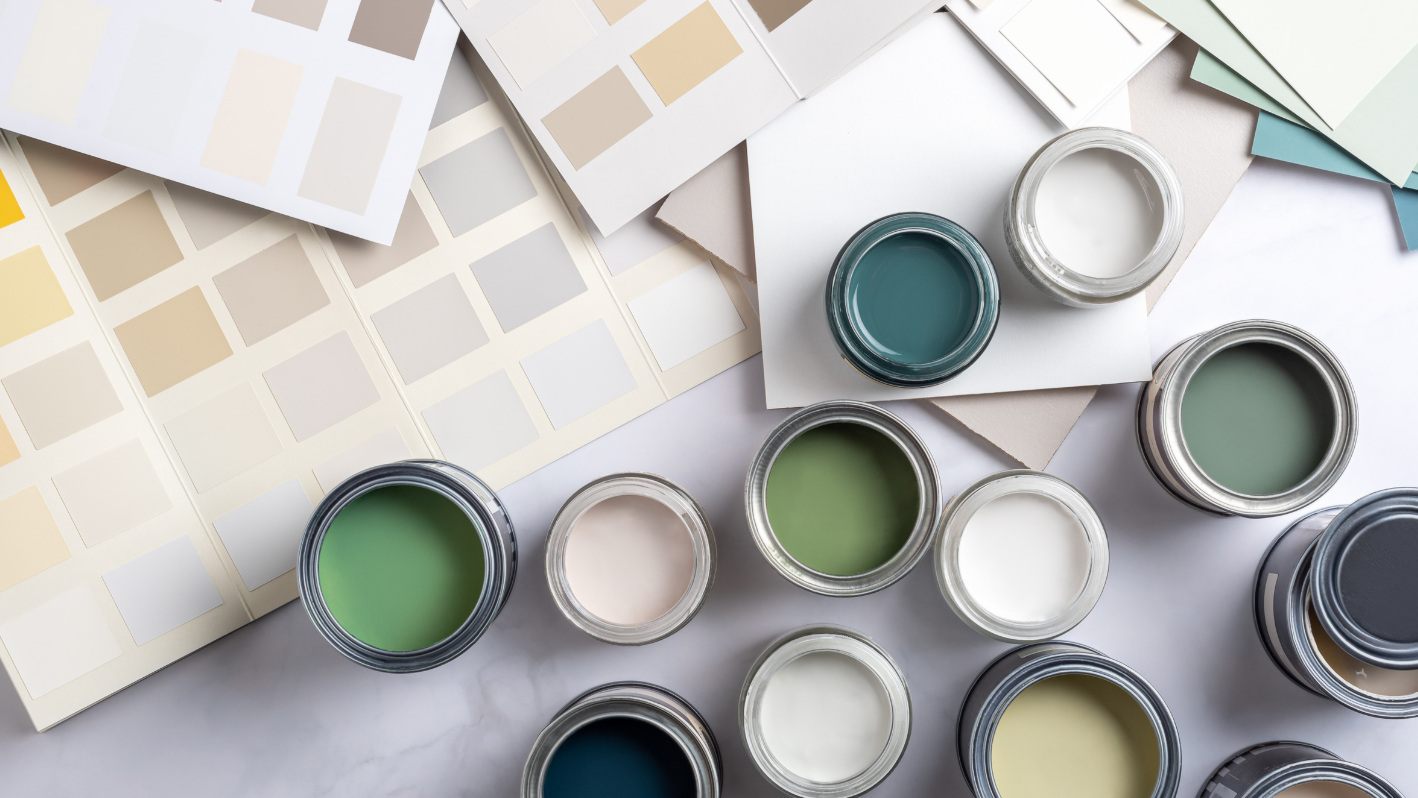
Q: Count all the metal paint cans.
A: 7